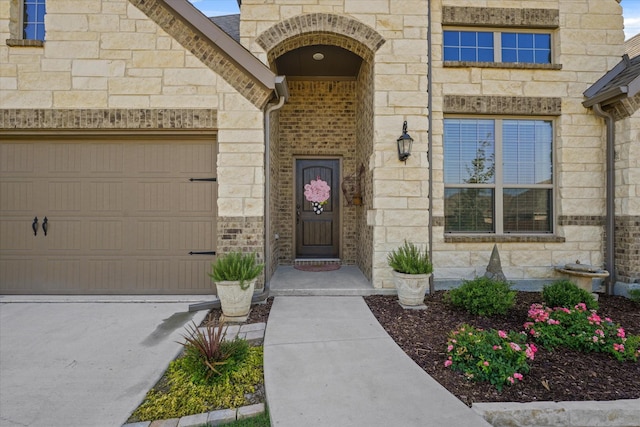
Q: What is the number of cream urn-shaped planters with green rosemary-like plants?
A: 2